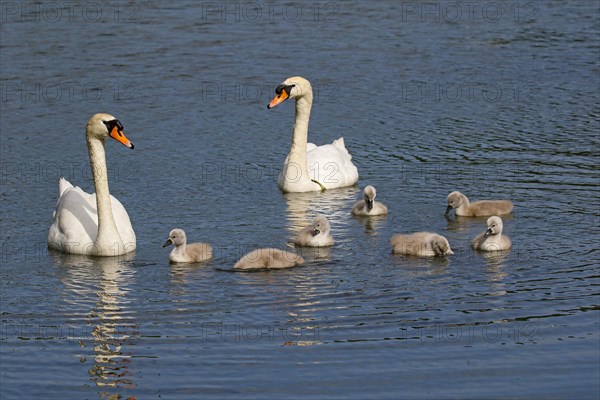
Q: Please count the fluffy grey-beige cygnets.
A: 7